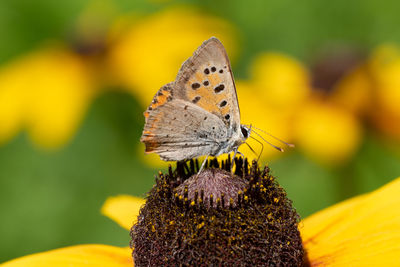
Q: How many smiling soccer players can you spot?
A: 0